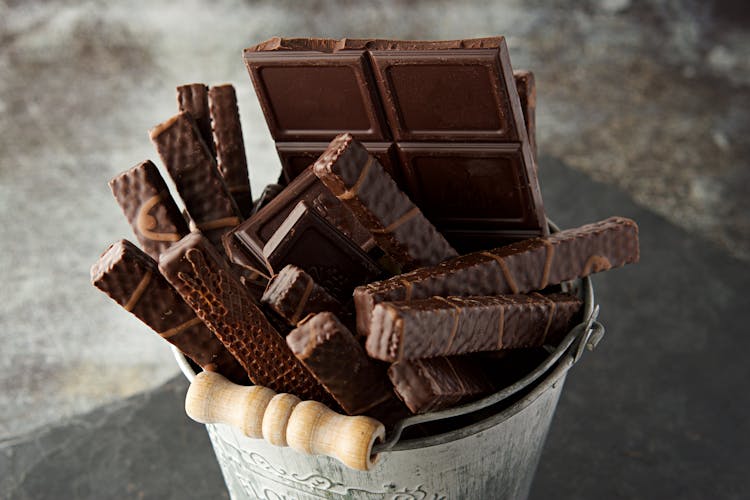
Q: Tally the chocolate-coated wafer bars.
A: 12